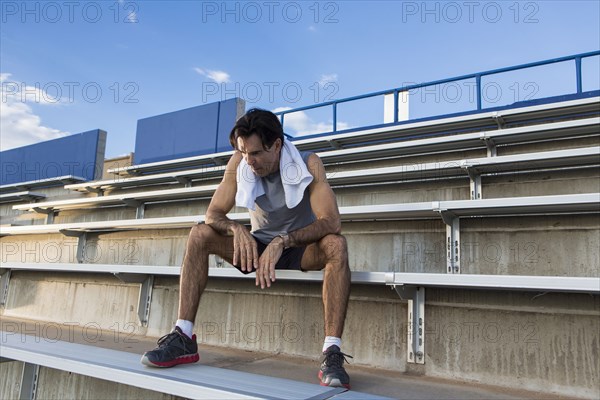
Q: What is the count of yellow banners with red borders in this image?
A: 0